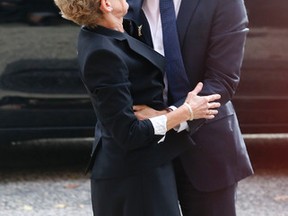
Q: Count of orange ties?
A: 0